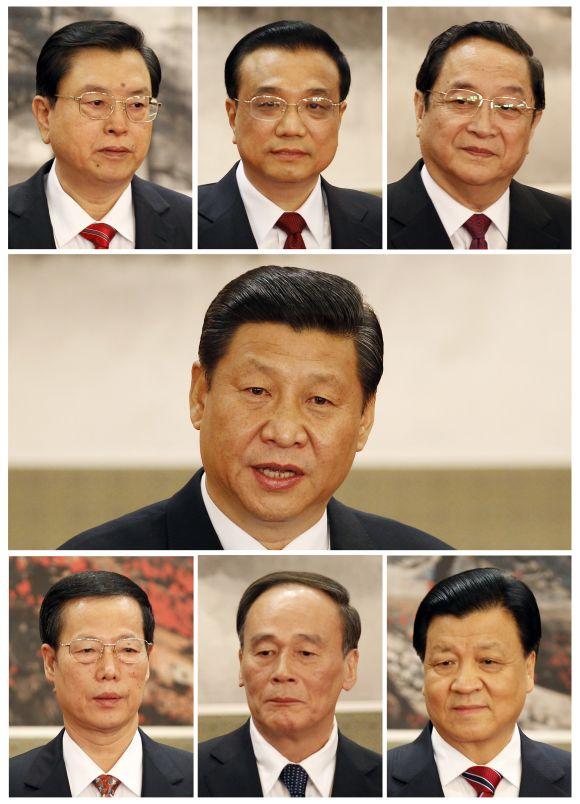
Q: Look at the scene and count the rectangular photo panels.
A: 7